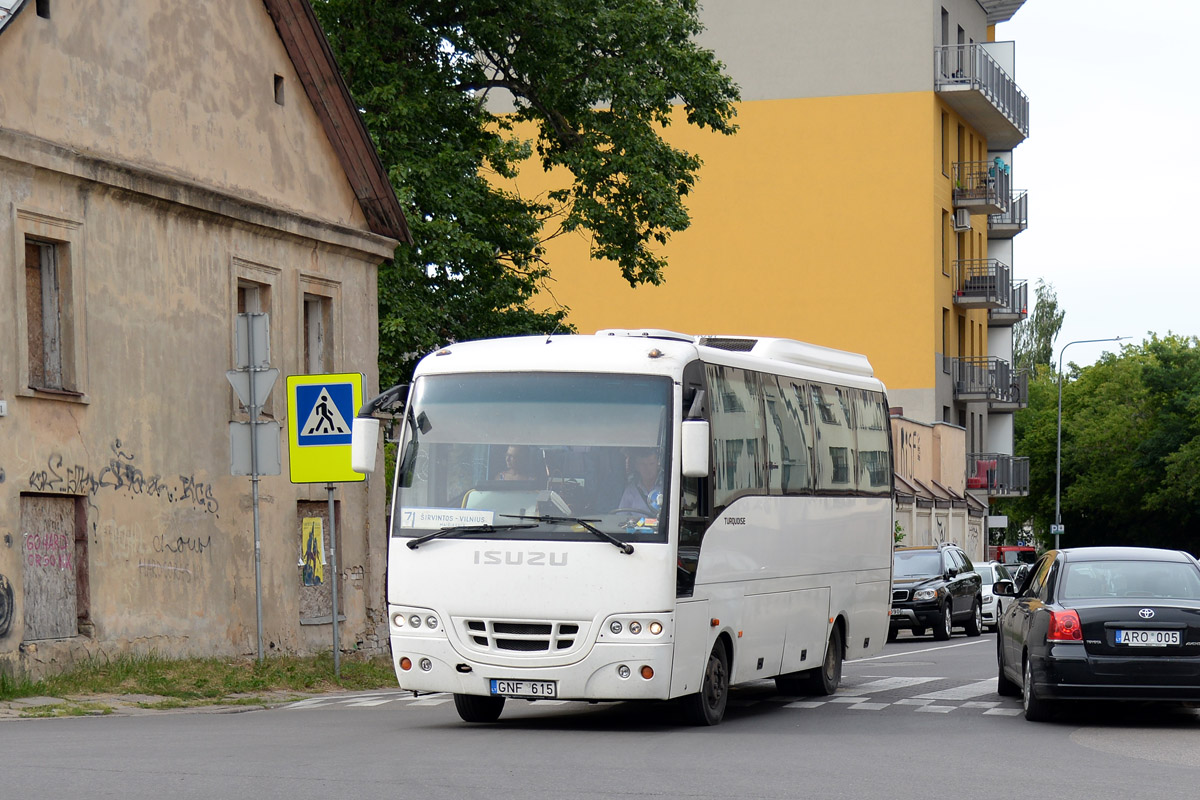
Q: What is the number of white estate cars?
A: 1